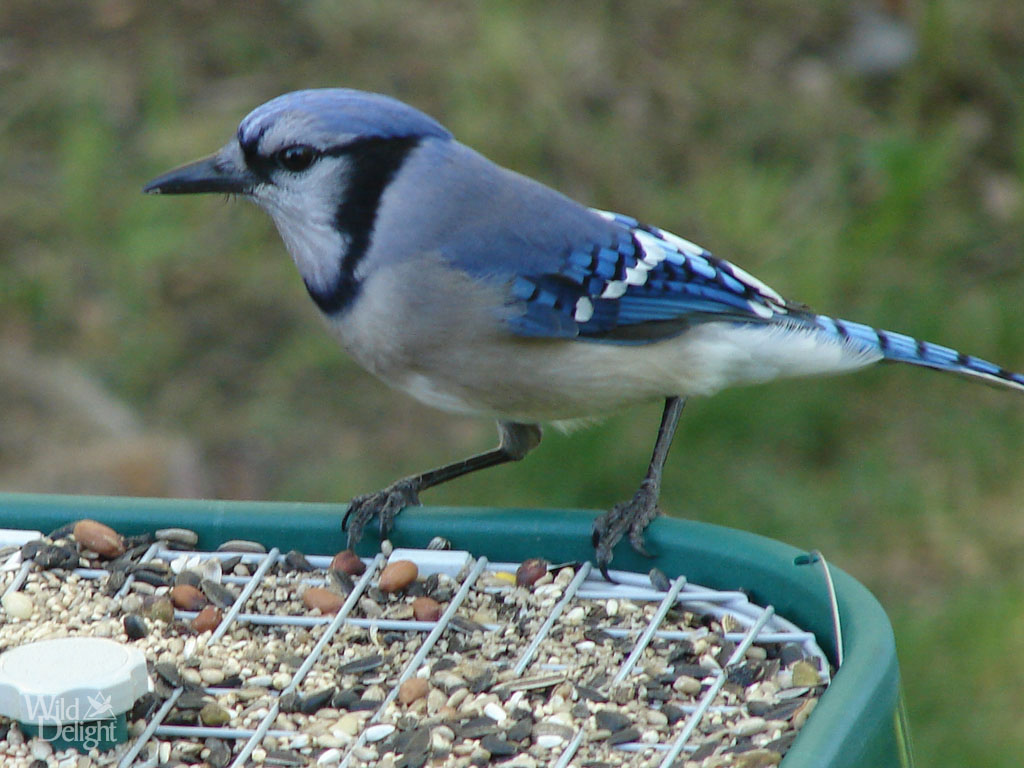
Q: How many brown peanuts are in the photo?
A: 9